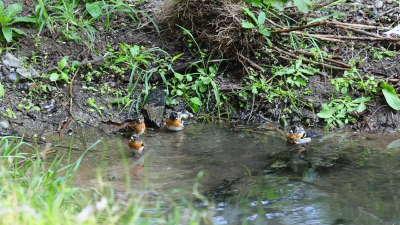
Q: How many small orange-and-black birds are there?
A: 4